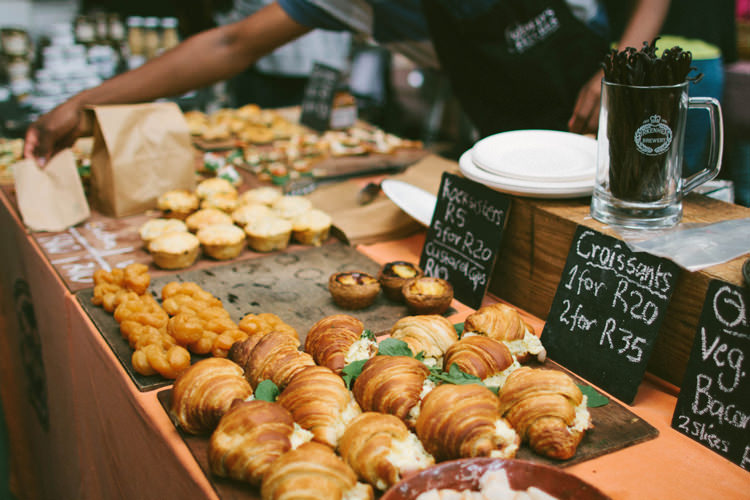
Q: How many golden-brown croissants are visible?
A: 13